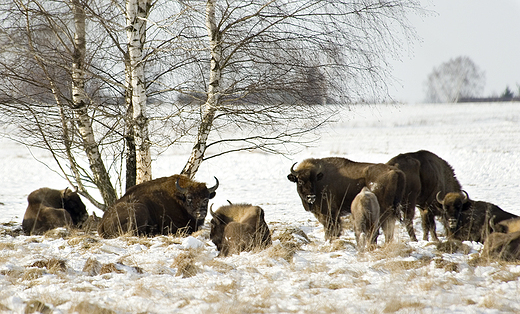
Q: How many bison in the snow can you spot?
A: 8